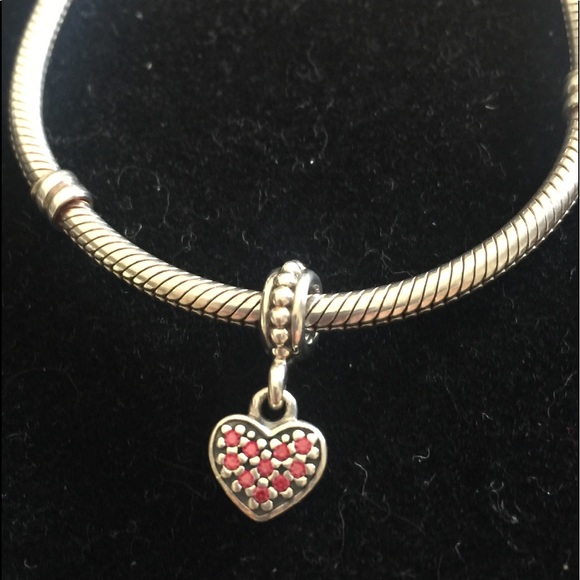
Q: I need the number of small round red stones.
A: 10